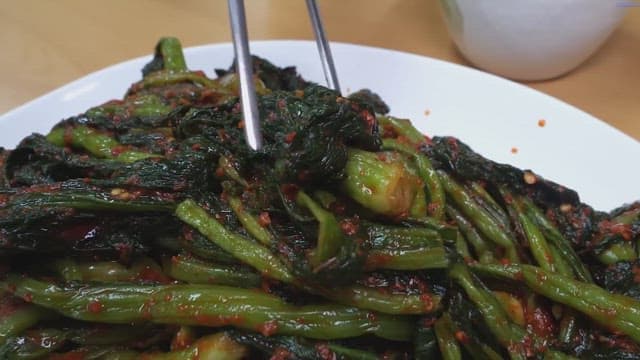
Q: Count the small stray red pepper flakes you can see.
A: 3